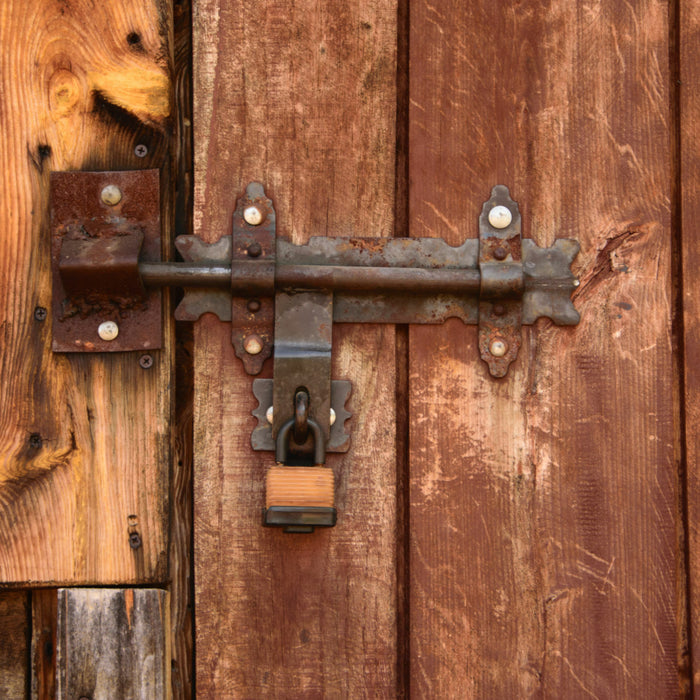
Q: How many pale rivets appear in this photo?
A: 8